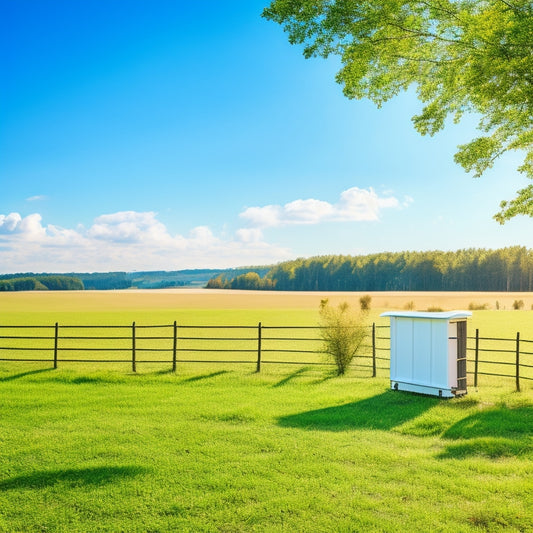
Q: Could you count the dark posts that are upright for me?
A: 7